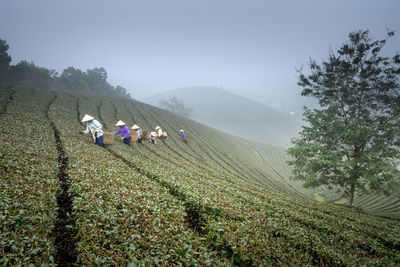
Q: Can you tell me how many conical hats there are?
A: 6